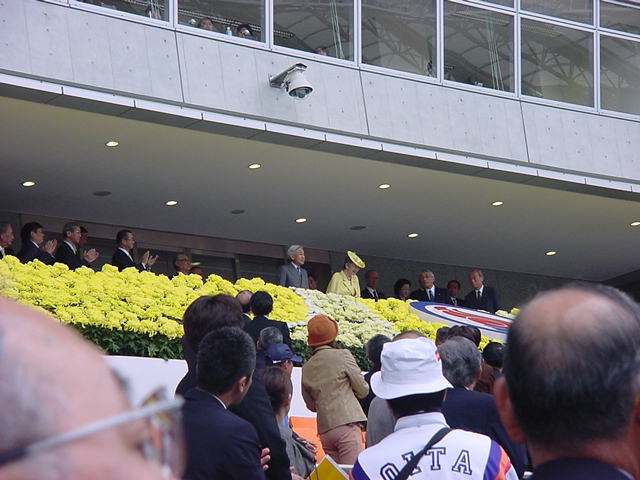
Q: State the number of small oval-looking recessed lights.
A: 10